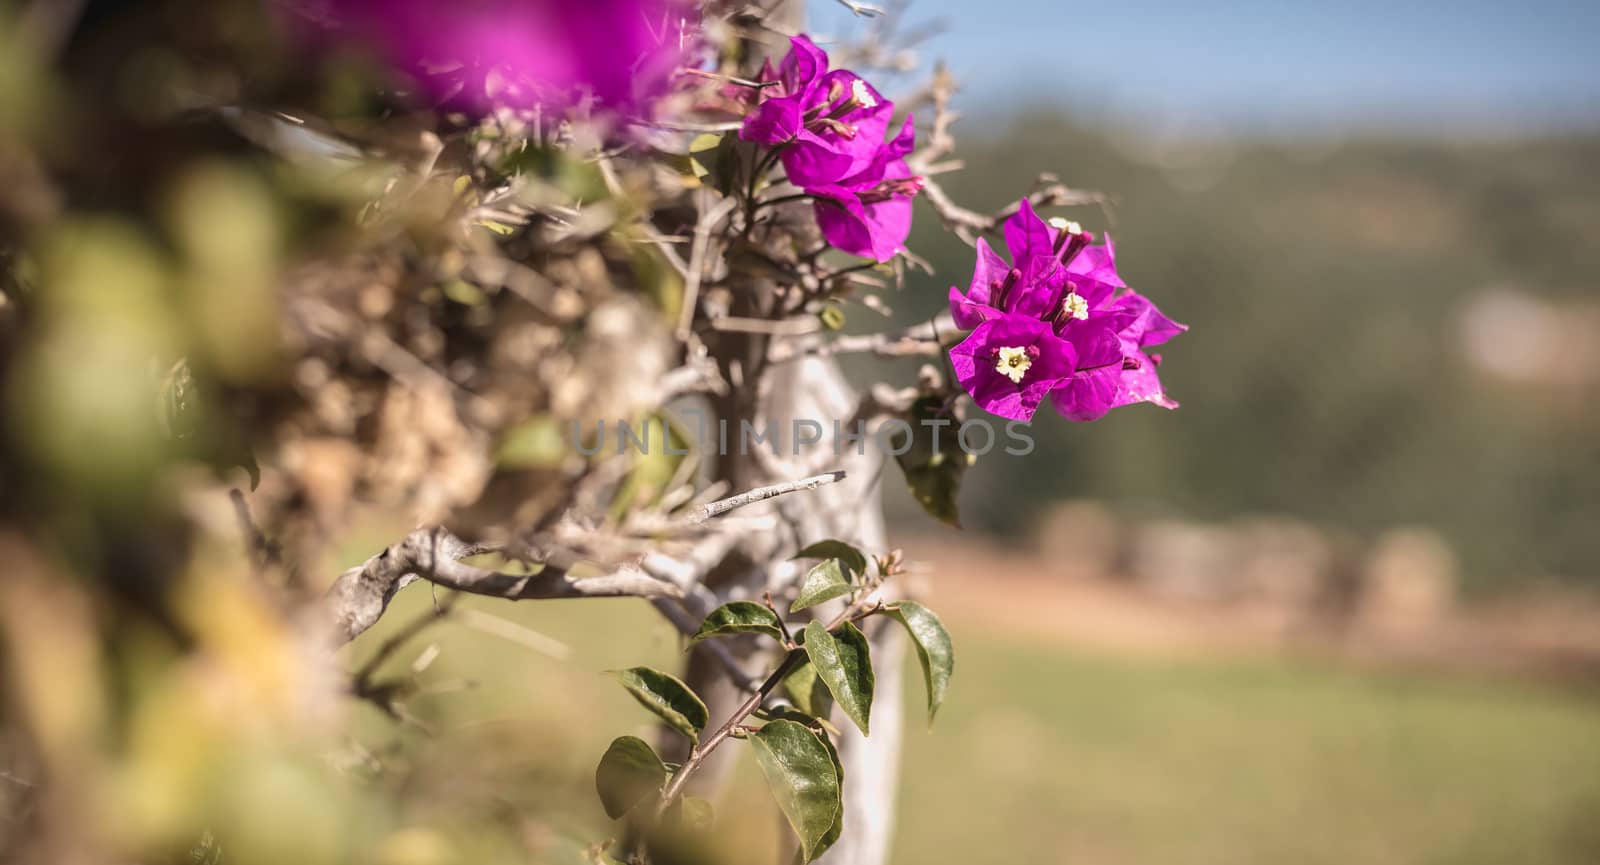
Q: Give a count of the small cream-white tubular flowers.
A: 4